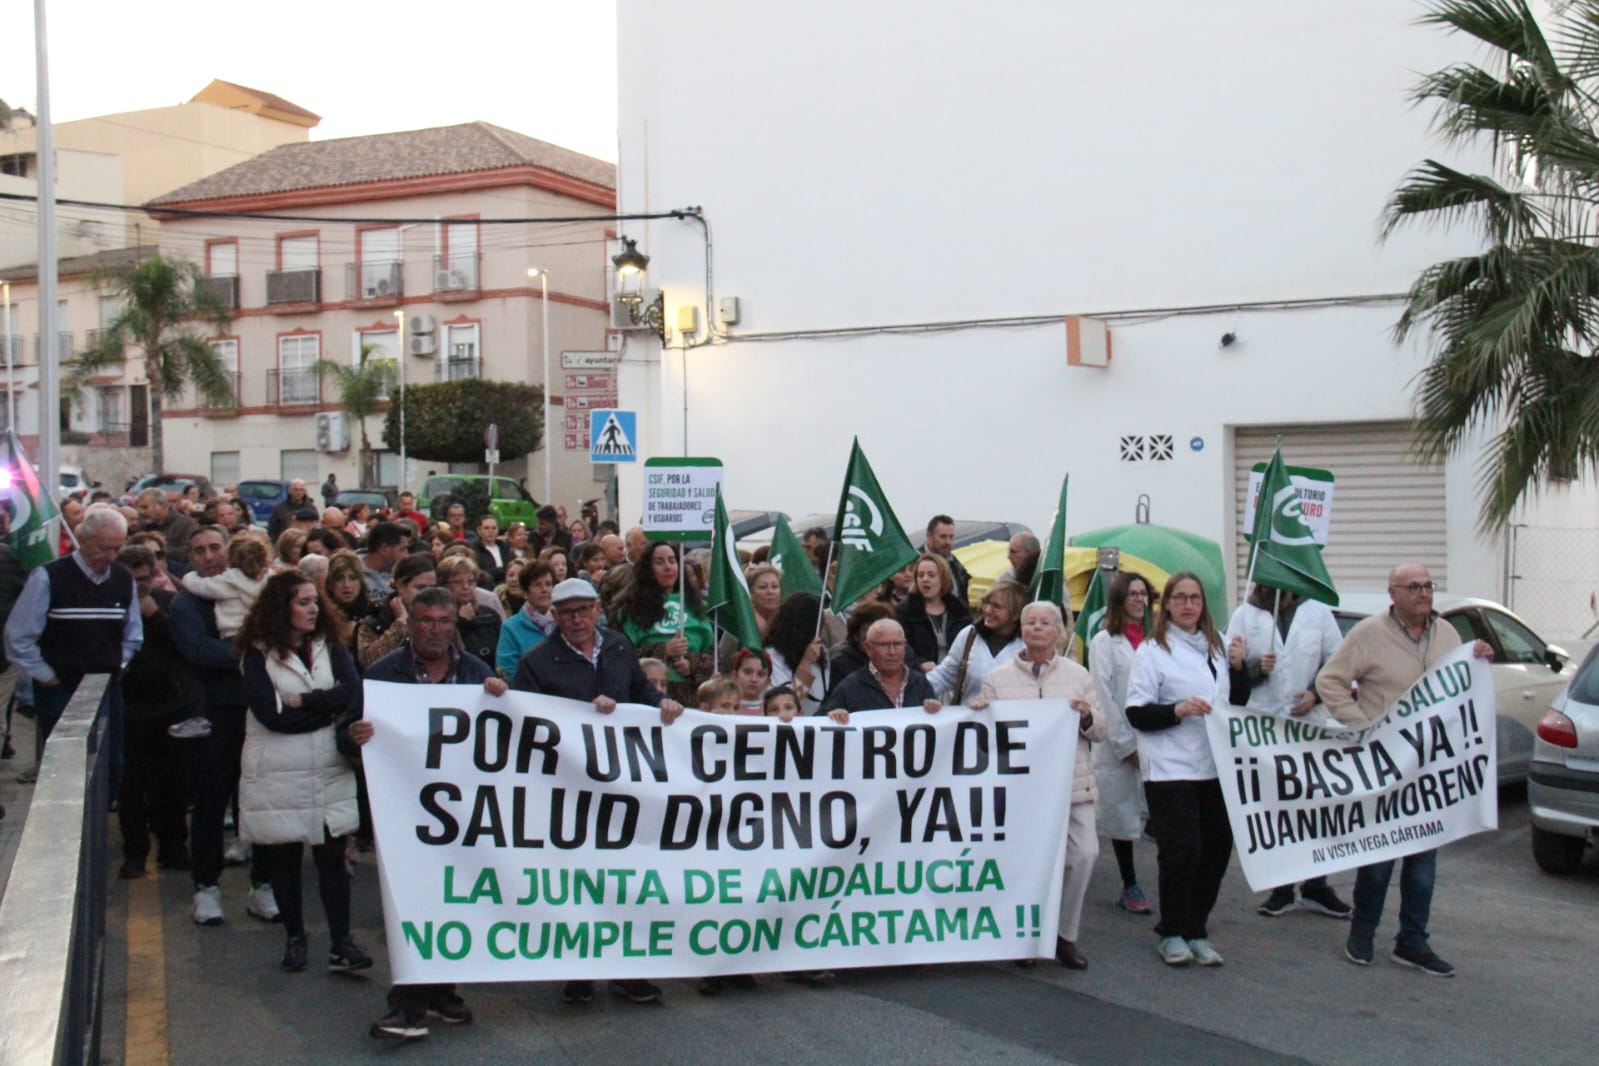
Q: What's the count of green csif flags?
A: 7